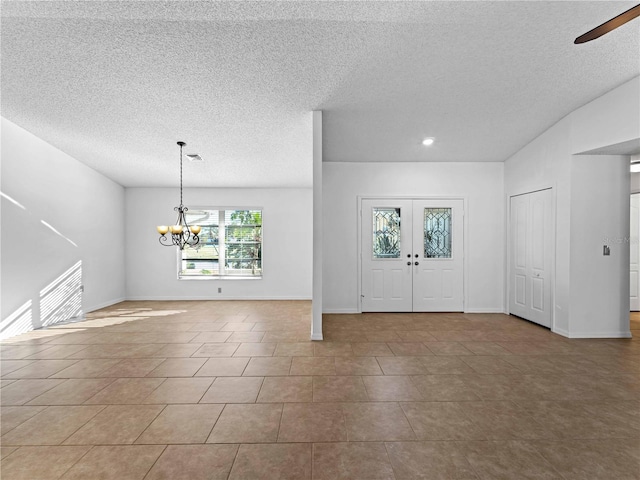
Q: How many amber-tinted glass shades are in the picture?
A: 4